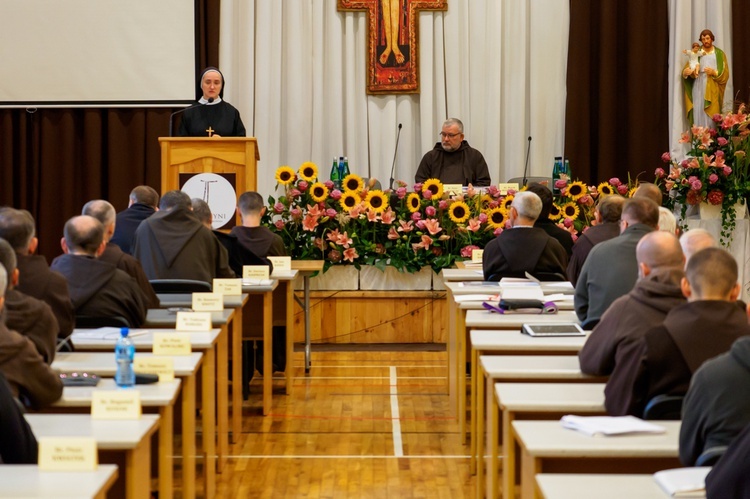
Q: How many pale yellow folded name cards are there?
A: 12